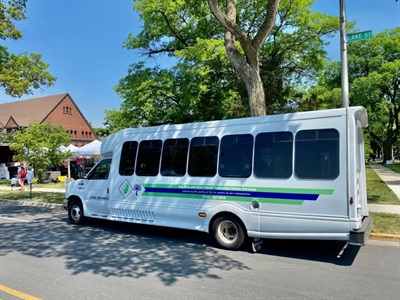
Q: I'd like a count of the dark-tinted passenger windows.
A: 7